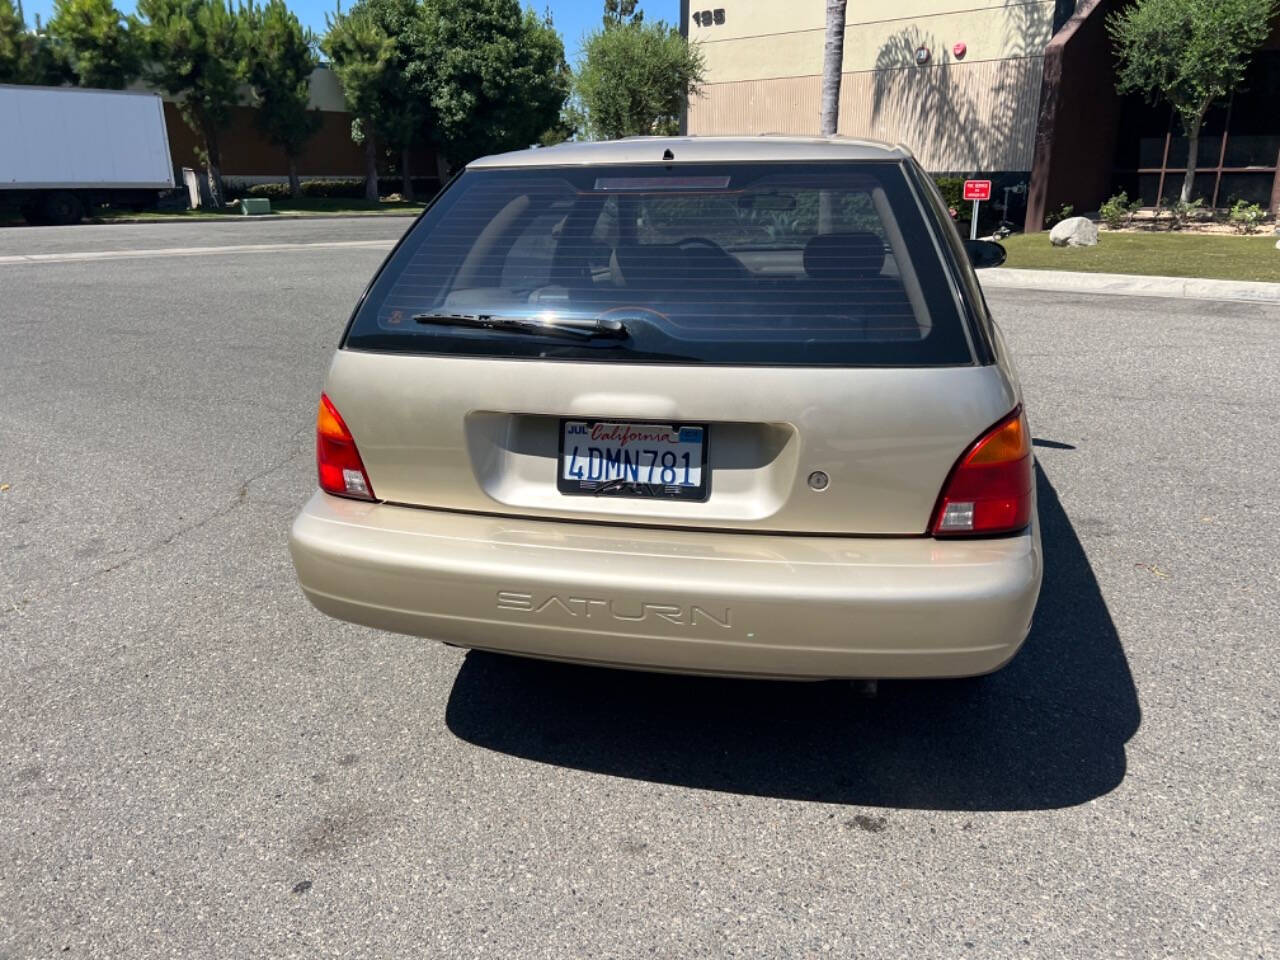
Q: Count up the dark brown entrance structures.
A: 1